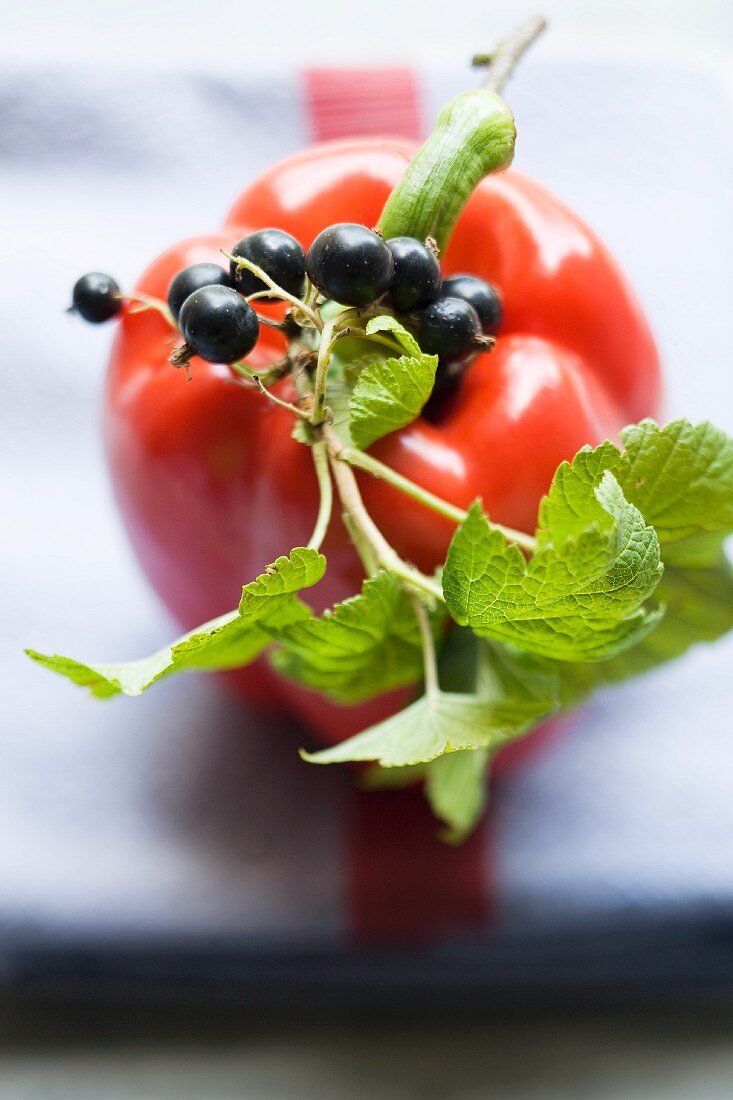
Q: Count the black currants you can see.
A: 8